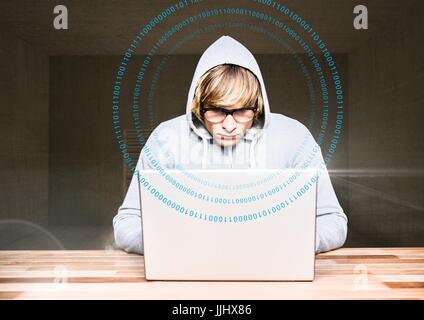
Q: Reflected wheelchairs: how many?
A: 0